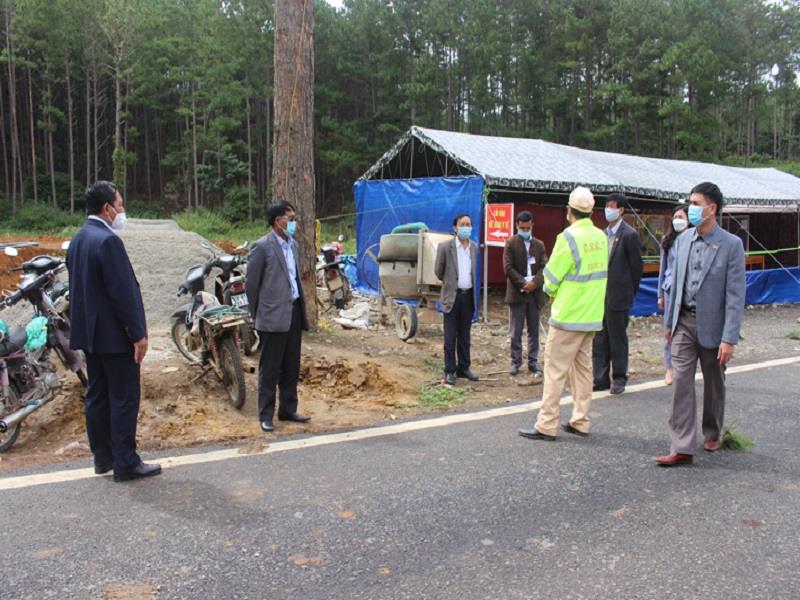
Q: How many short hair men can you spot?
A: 7